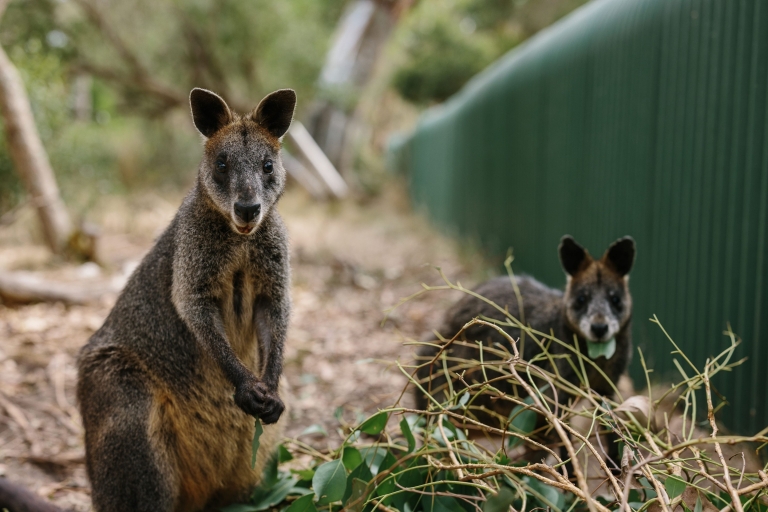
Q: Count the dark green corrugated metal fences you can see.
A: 1